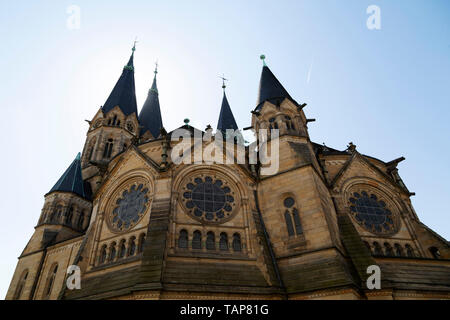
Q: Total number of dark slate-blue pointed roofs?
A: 5